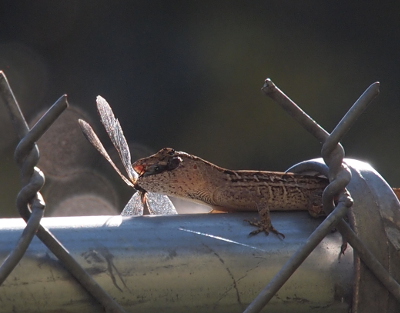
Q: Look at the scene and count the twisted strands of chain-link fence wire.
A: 2